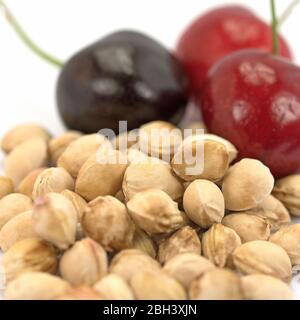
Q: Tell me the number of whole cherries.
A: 3